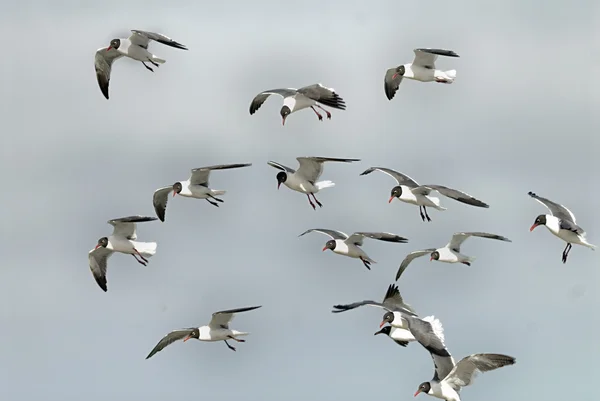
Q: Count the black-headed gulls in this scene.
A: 14